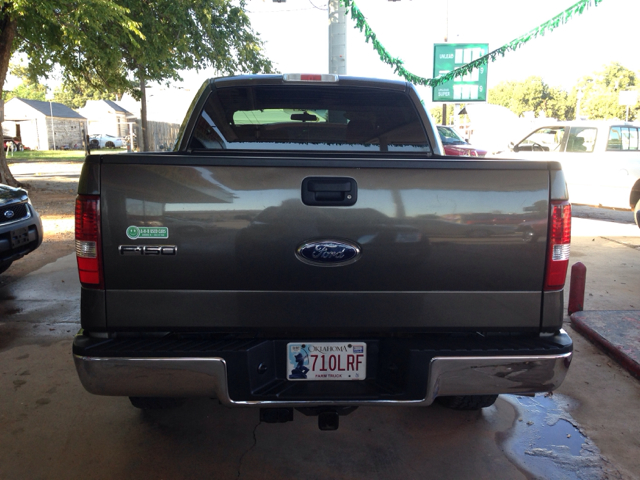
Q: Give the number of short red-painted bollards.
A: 1